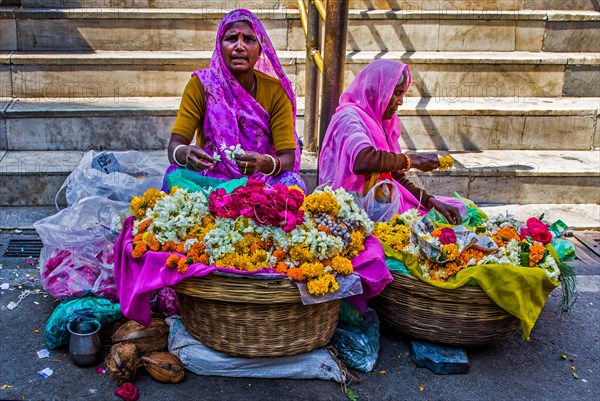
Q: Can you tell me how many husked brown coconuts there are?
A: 3